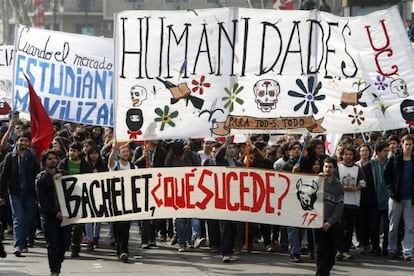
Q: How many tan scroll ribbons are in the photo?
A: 1